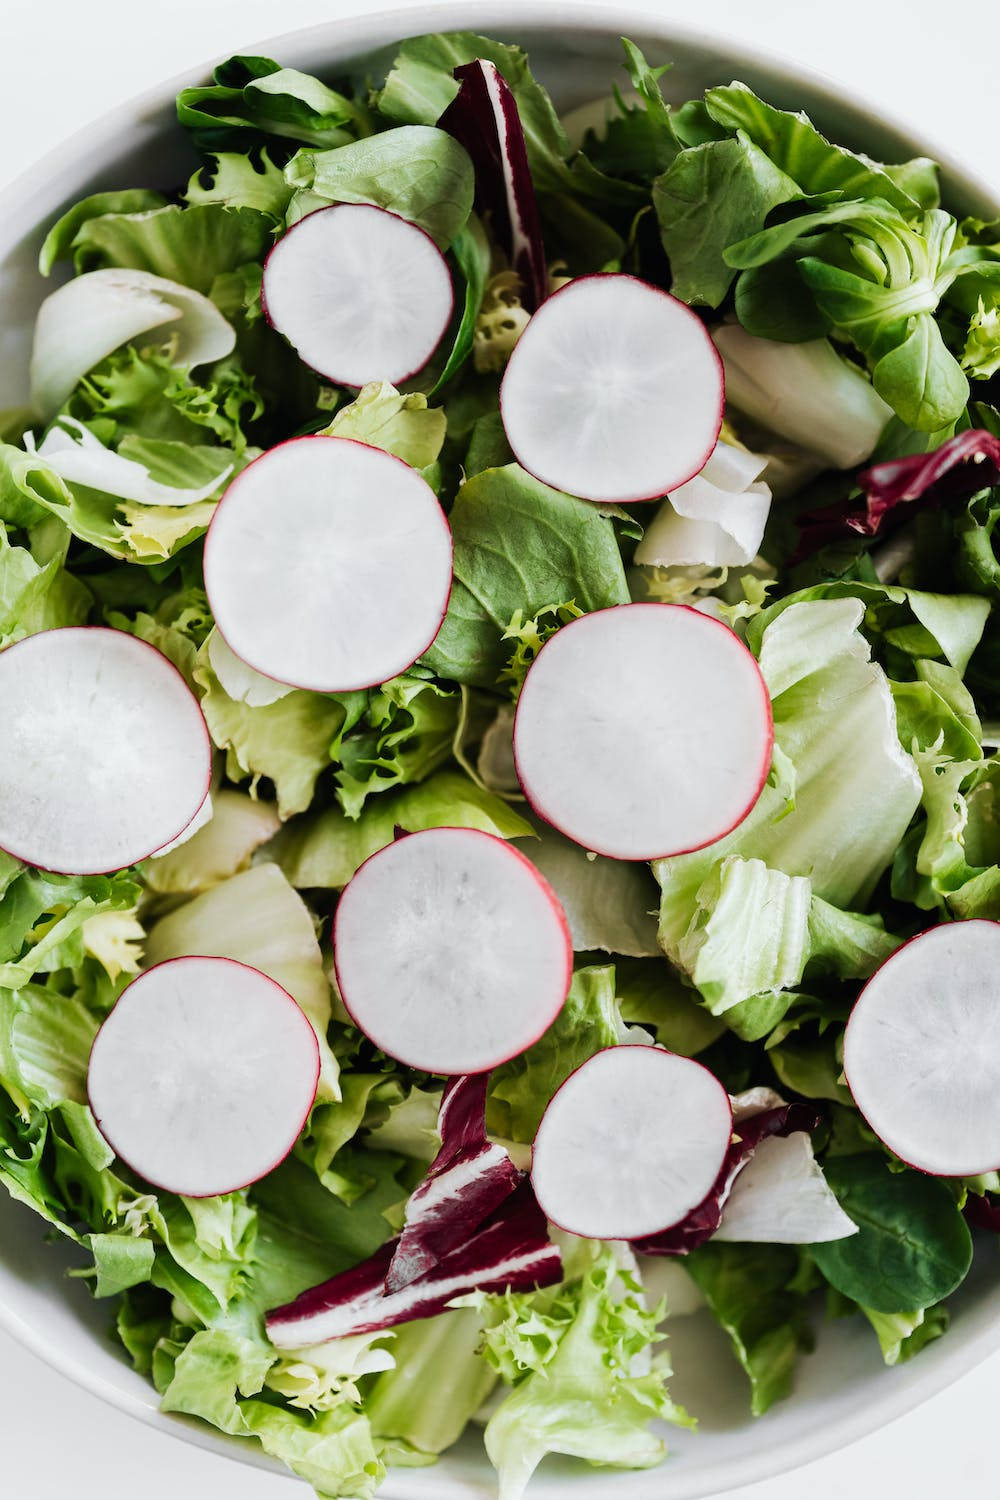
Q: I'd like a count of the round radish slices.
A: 9